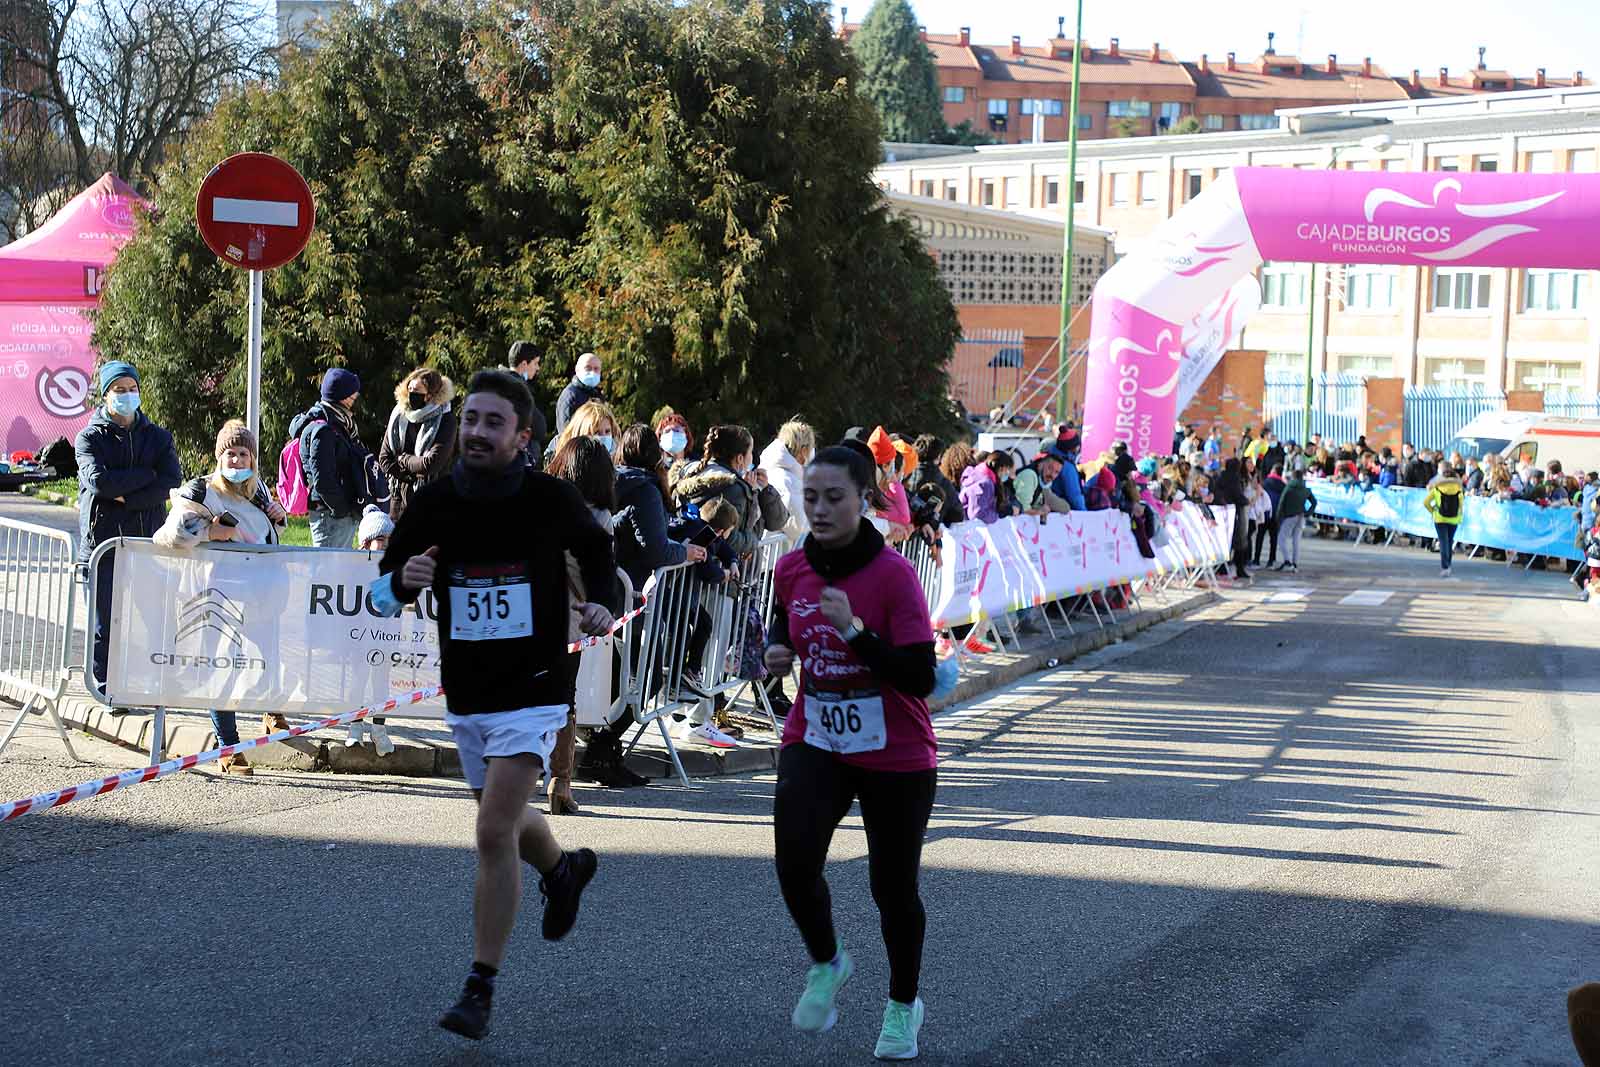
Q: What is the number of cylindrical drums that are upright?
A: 0